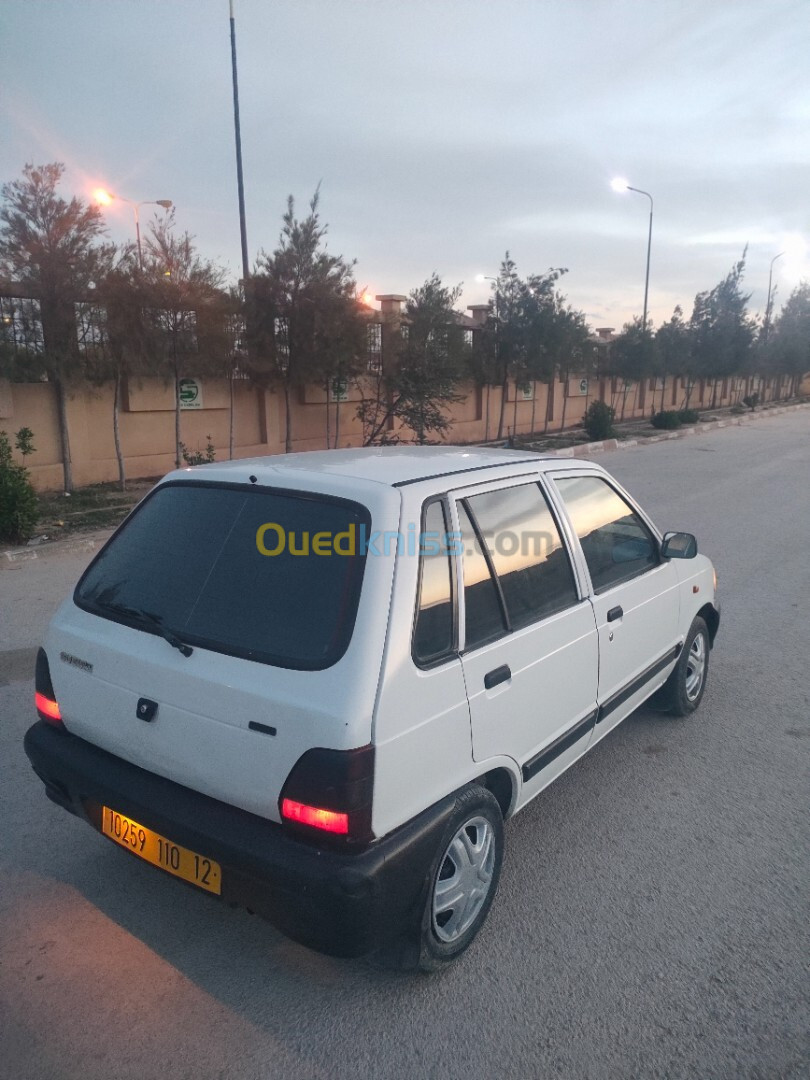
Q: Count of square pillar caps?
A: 3